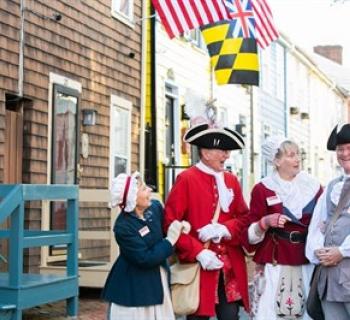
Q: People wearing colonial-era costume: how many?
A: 4